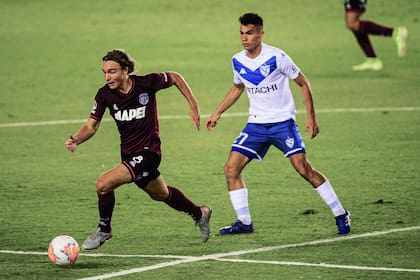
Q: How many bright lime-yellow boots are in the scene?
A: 2